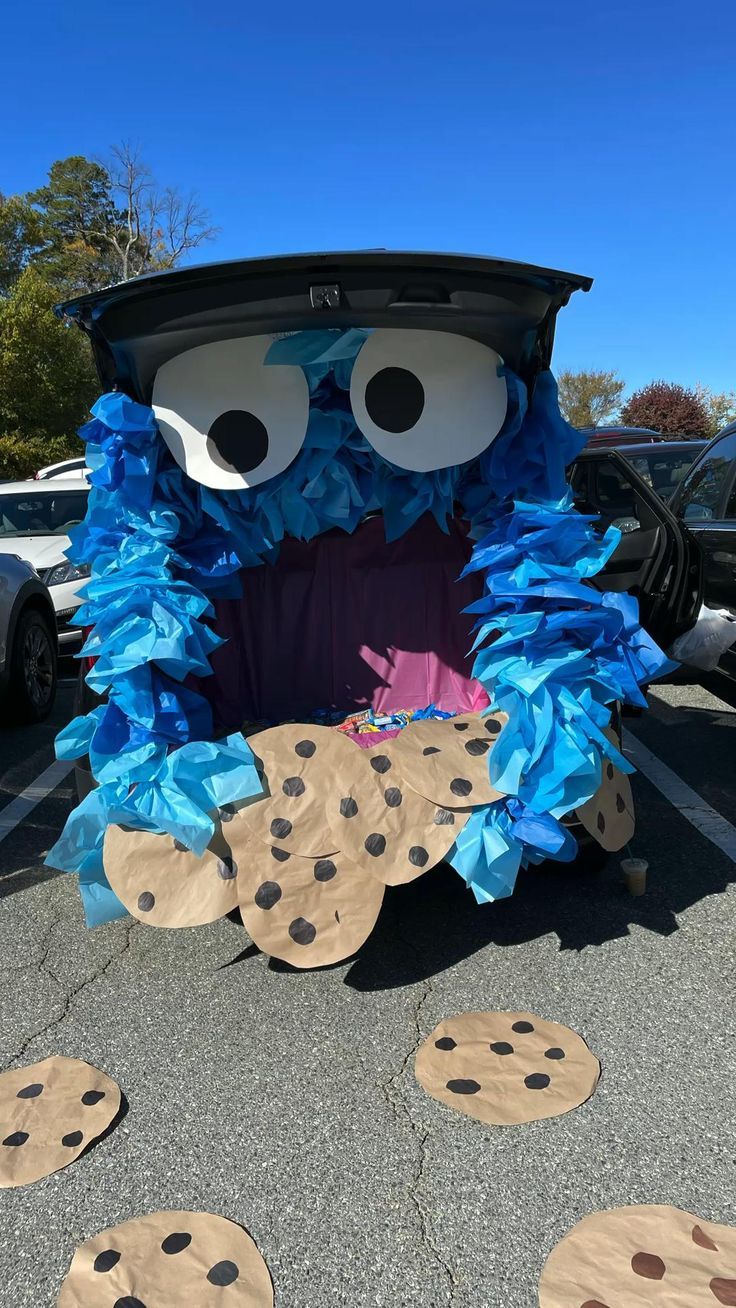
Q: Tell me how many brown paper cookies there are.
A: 10